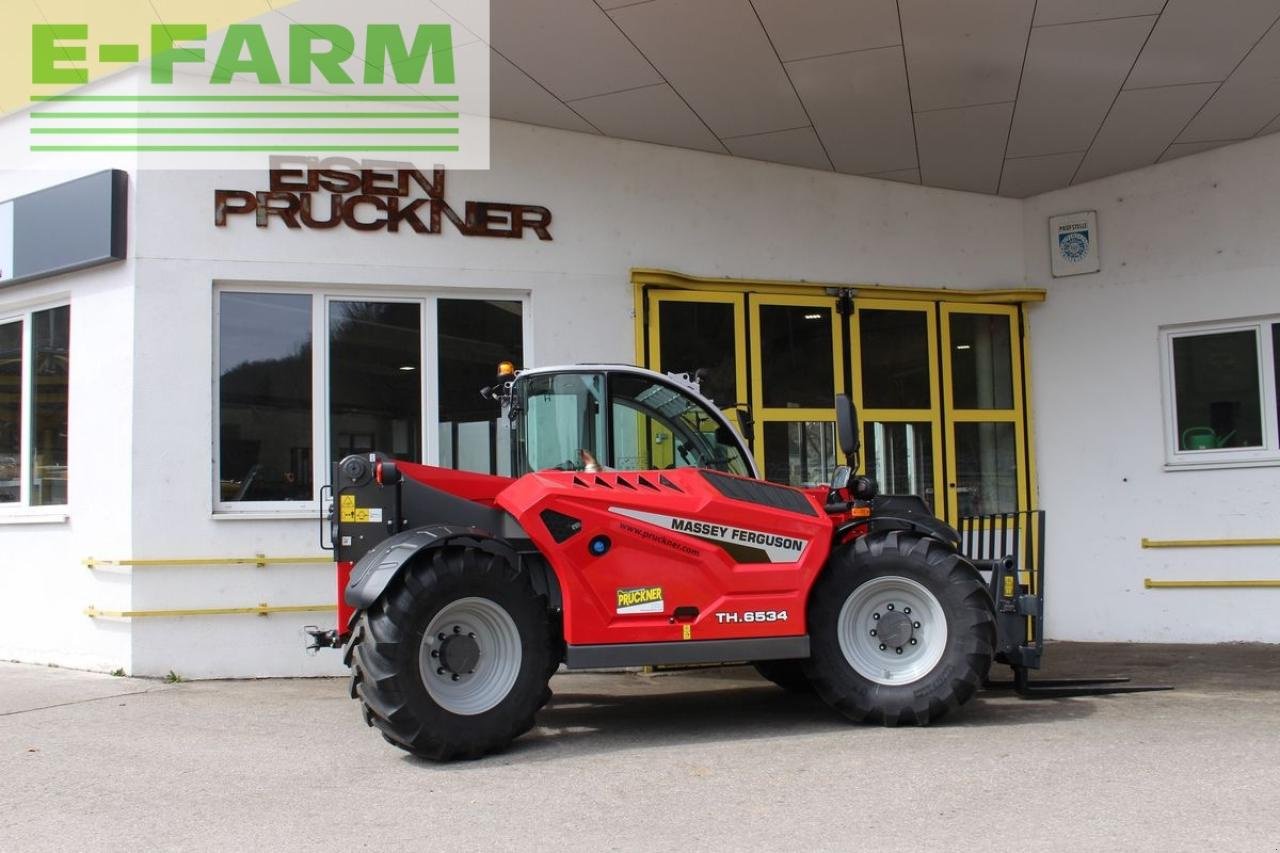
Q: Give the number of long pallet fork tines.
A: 2